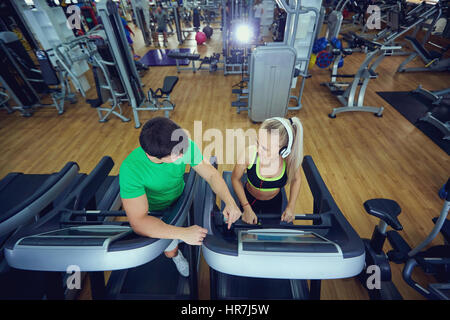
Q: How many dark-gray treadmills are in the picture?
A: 3